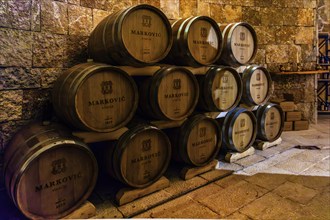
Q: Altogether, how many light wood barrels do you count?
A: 12